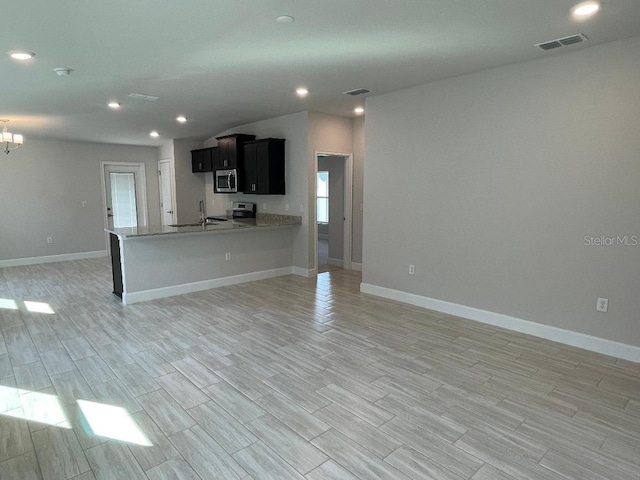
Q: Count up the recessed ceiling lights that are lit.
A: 7